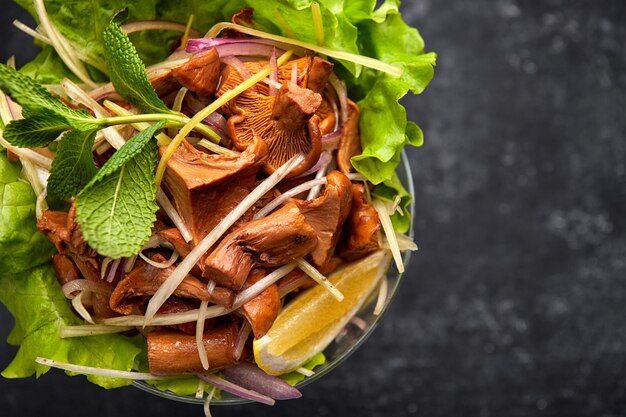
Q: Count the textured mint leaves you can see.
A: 5